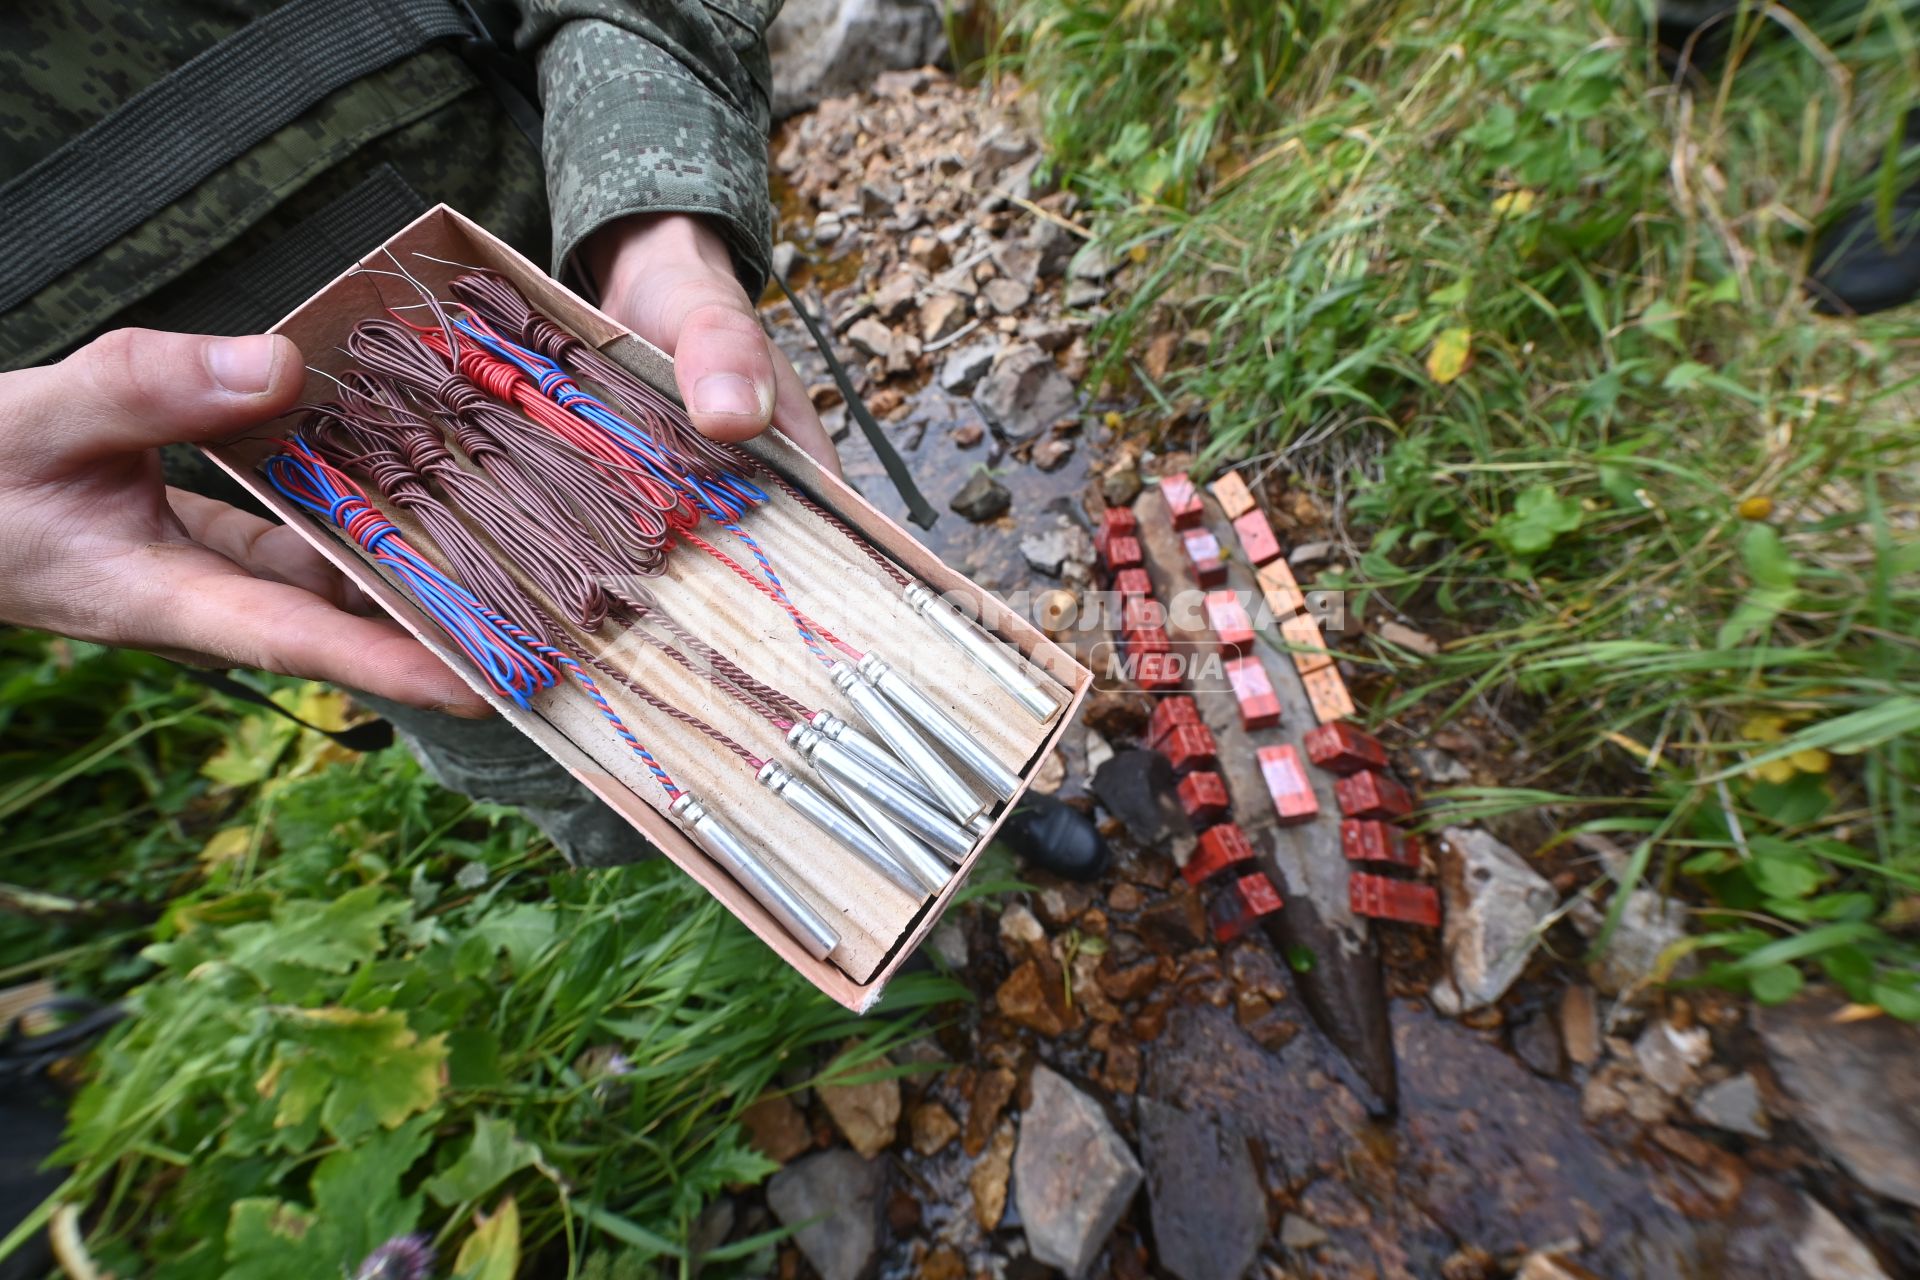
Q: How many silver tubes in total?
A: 8